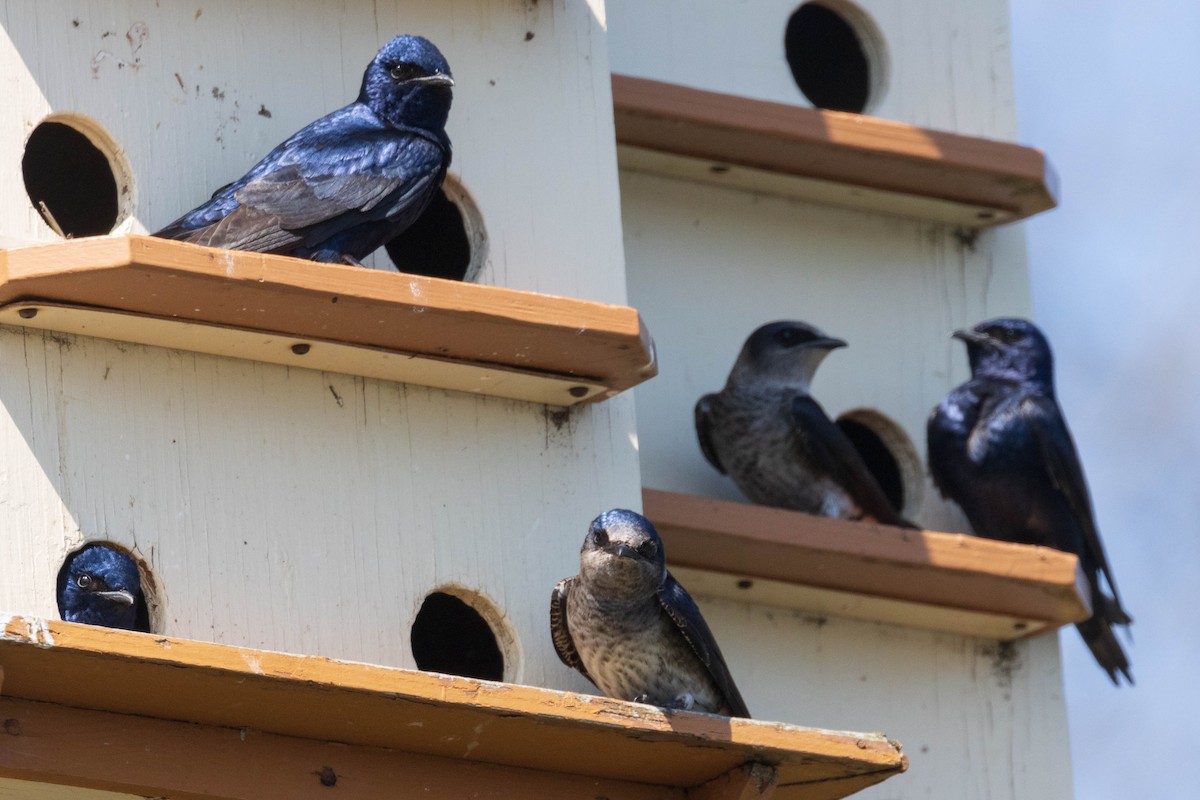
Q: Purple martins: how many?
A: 5